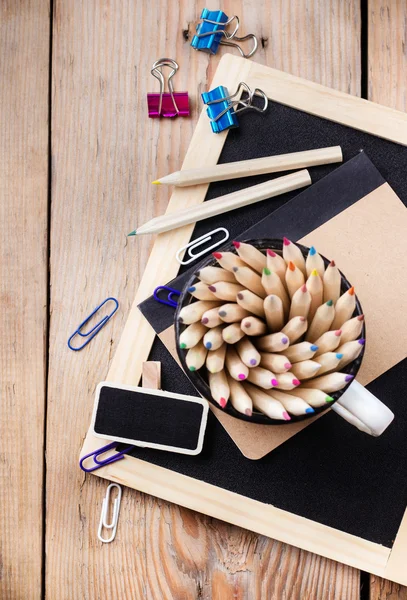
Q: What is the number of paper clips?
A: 5